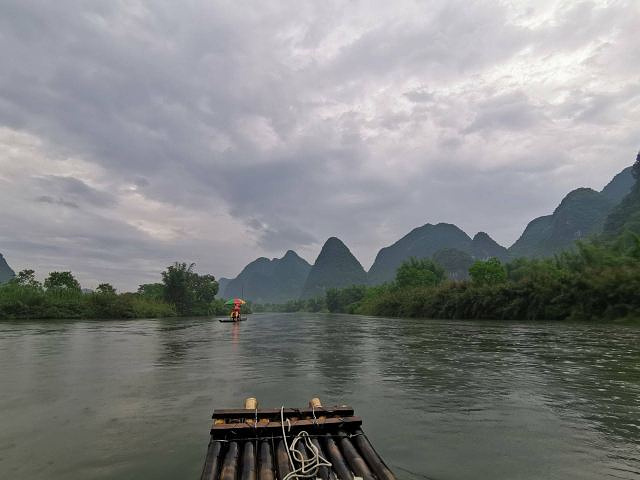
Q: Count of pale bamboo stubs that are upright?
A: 2